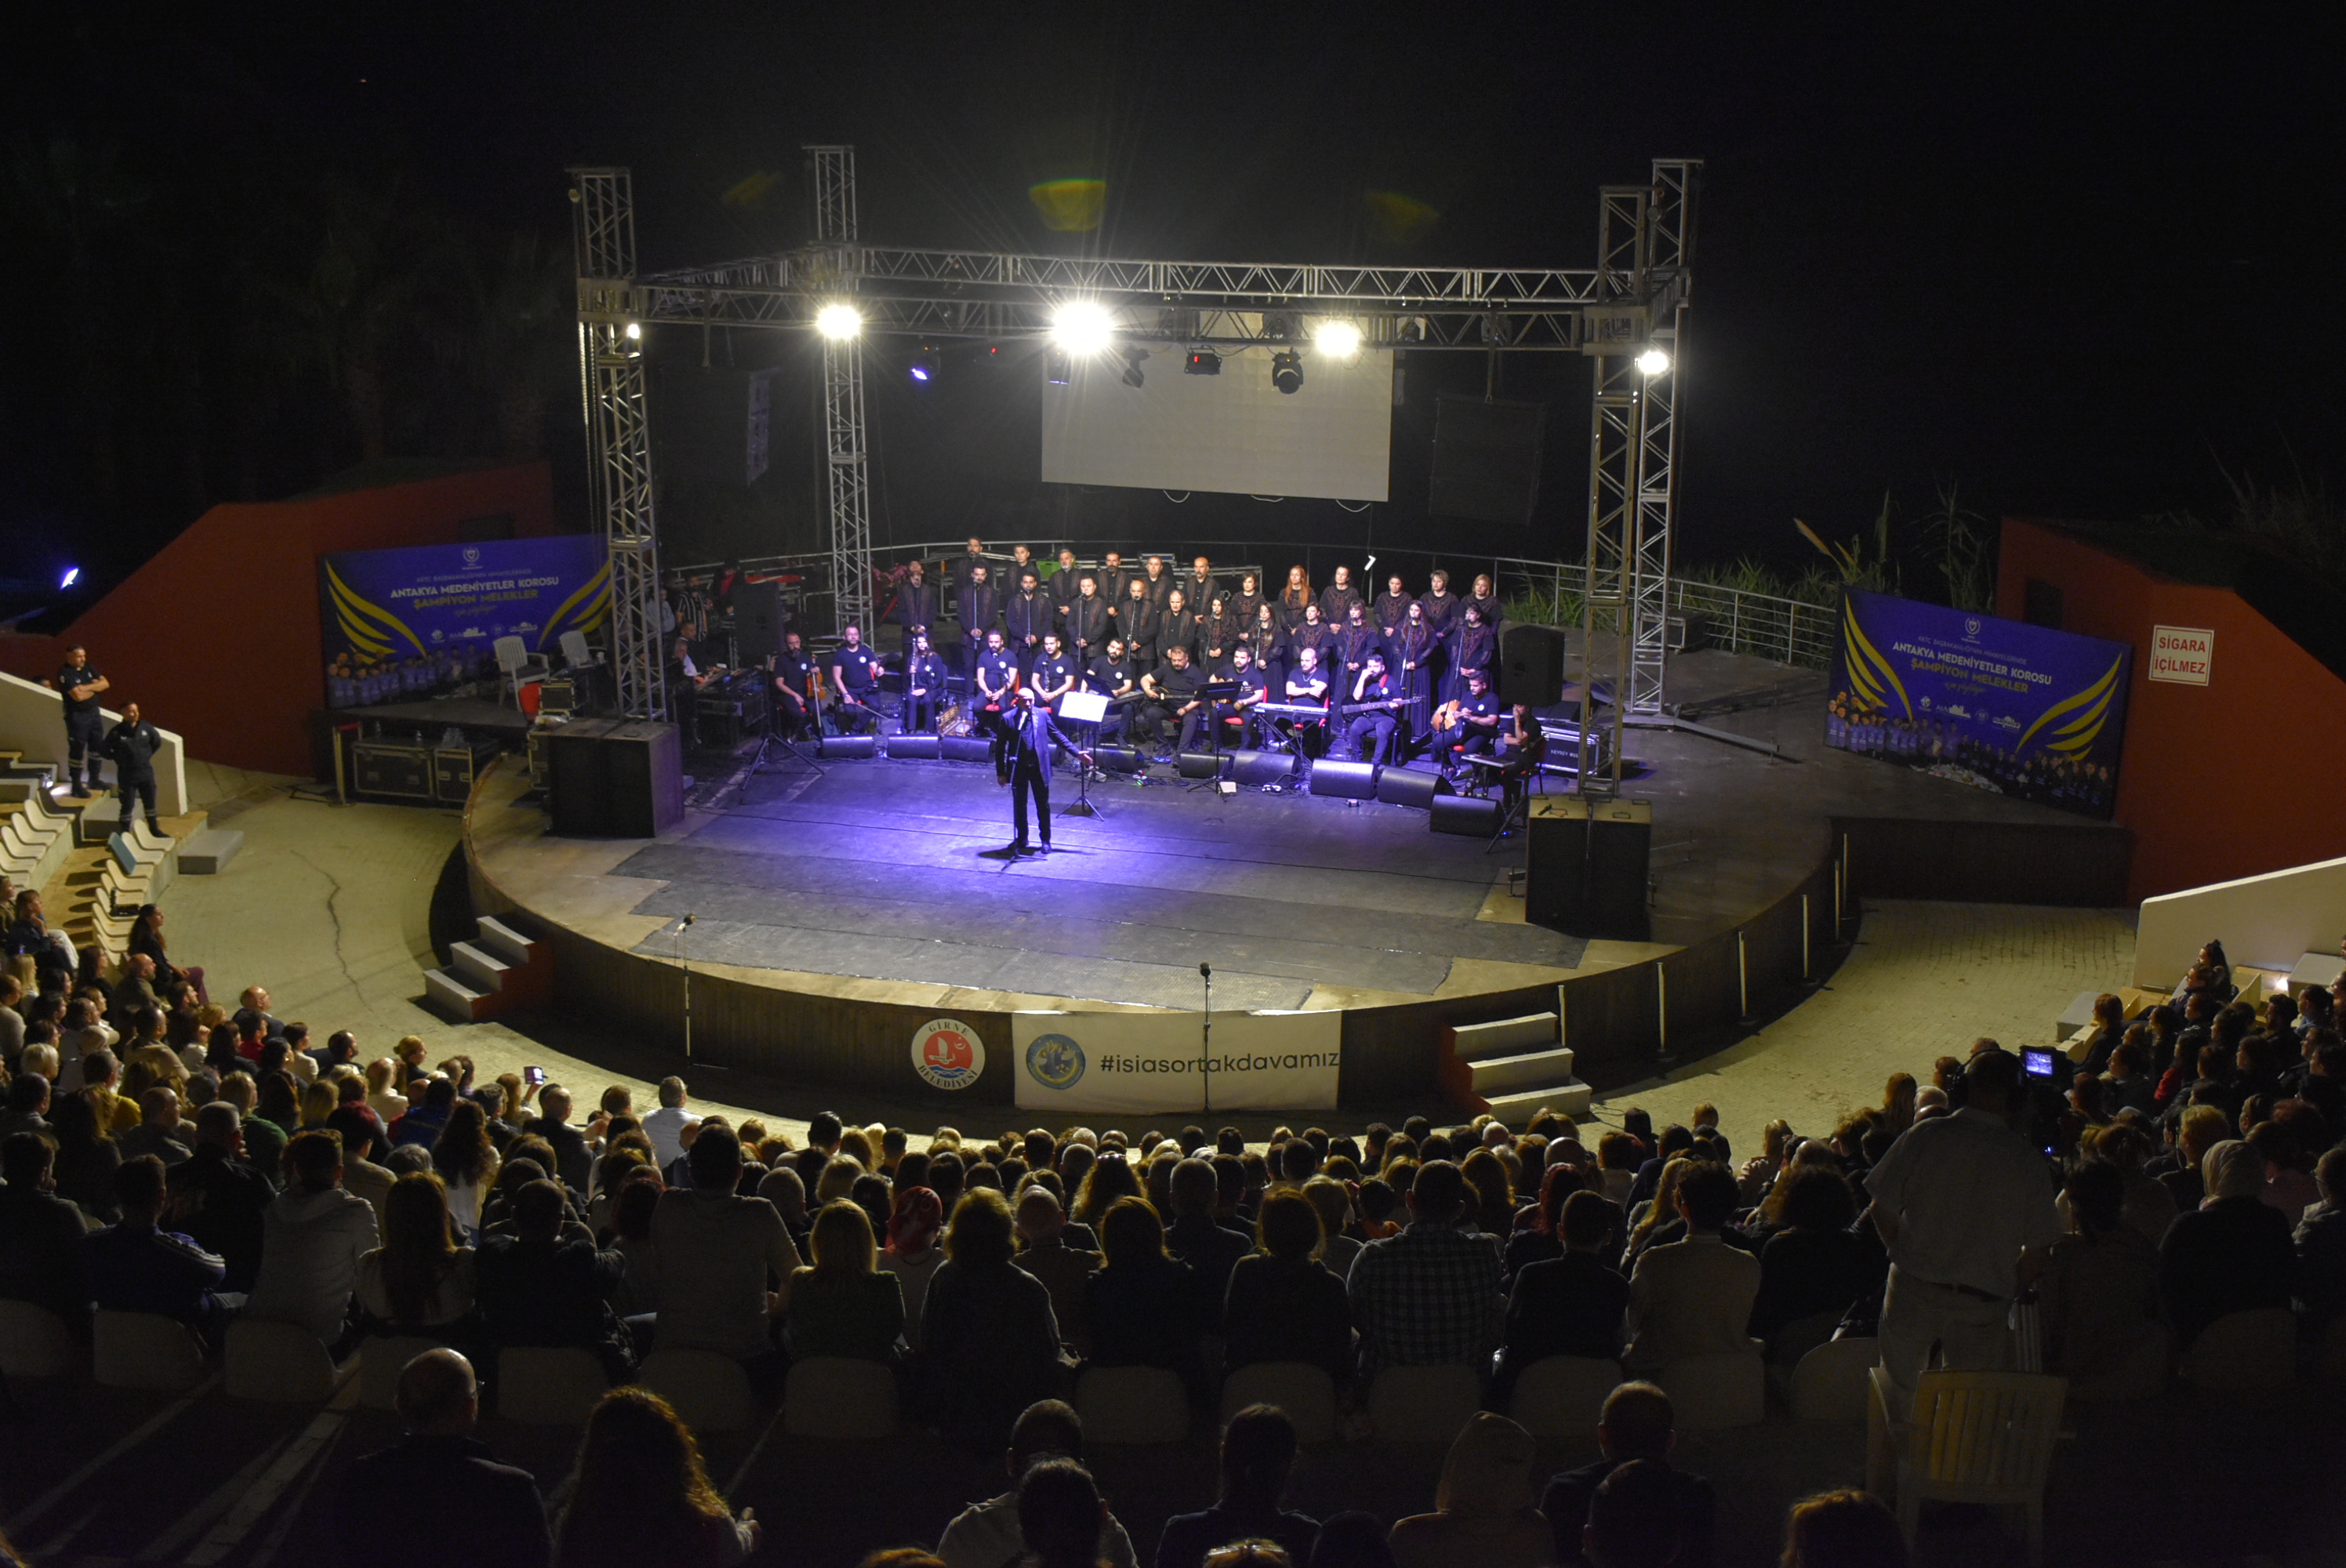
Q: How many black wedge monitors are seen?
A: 10